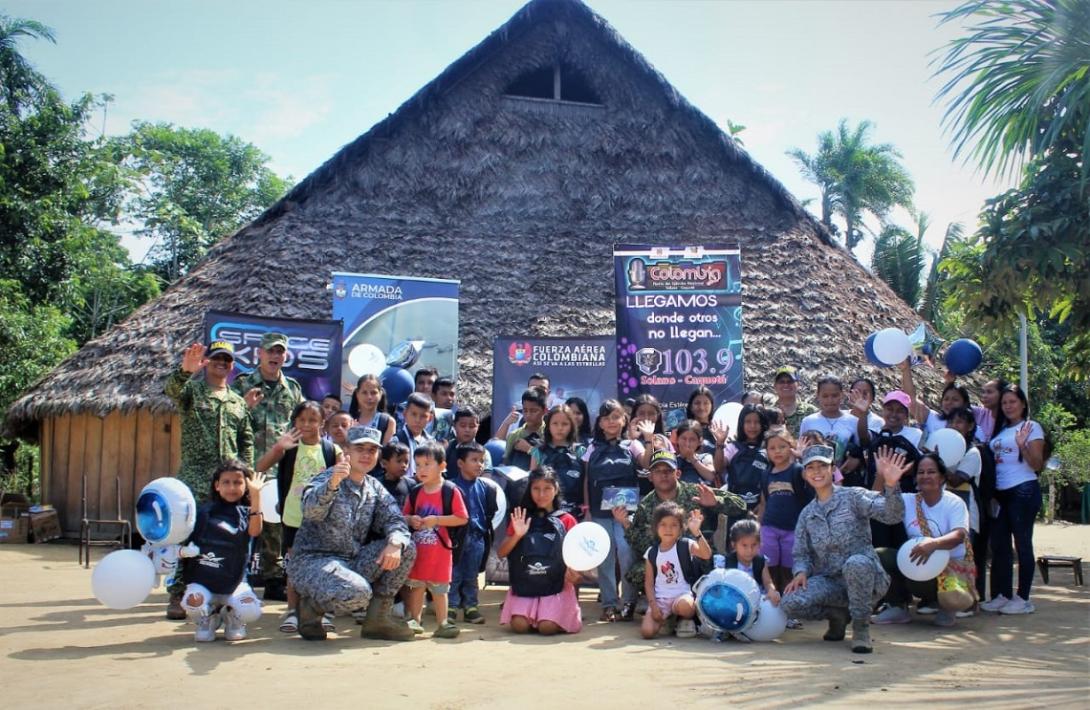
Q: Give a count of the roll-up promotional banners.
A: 4